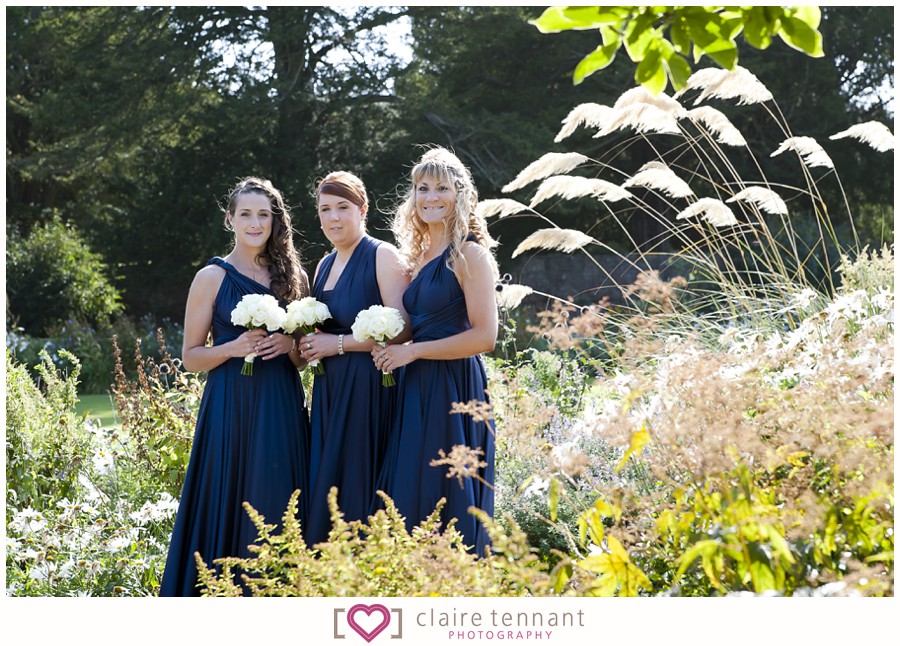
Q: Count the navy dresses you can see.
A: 3